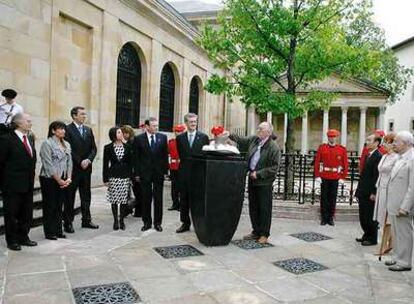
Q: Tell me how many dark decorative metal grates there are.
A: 5